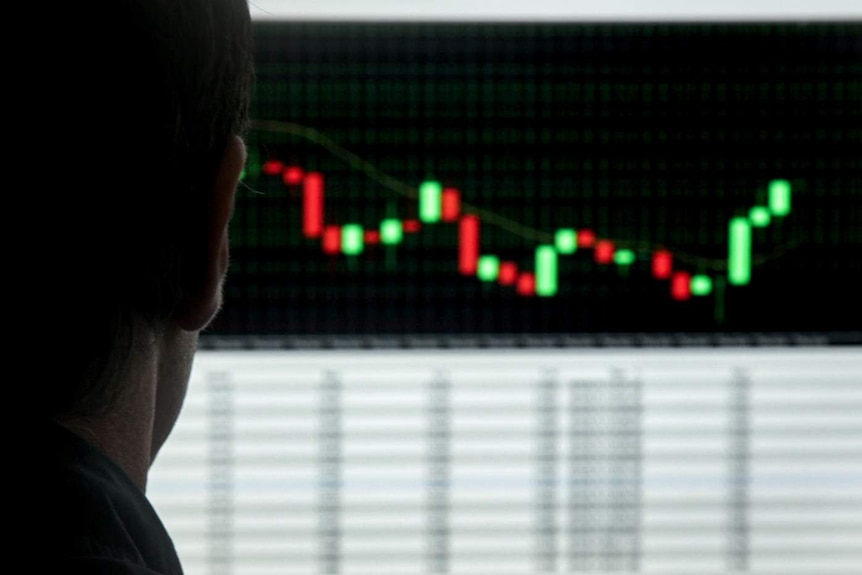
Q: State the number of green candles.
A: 11